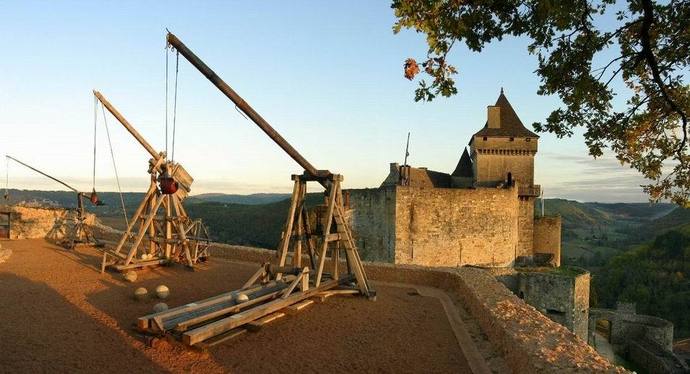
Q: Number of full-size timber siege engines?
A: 3